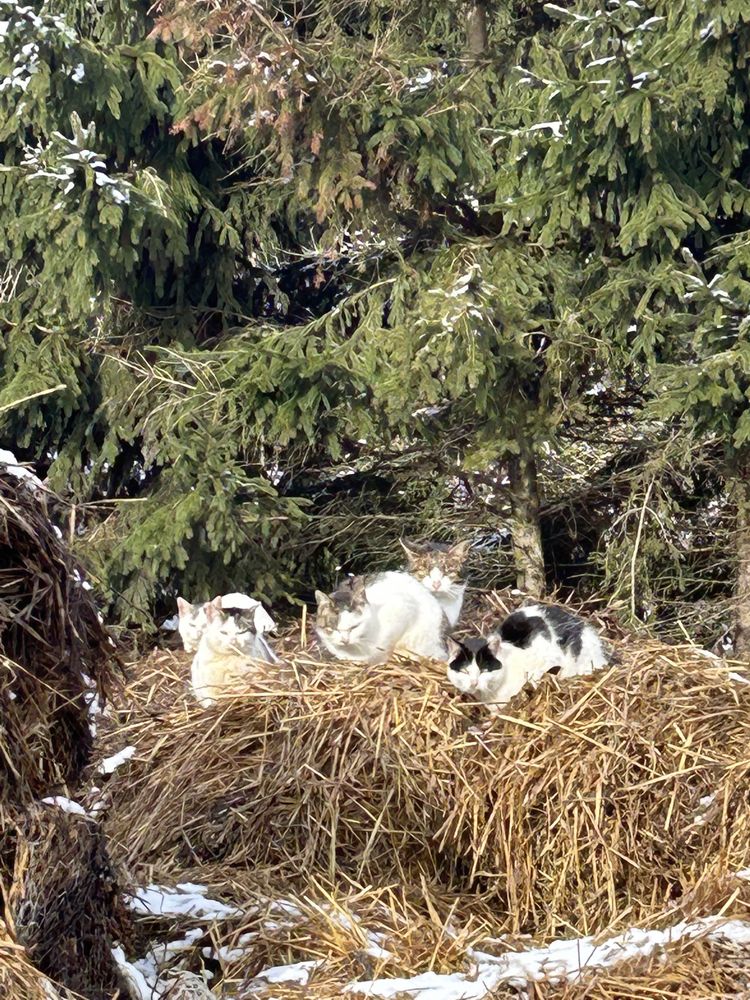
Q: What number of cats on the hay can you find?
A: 5